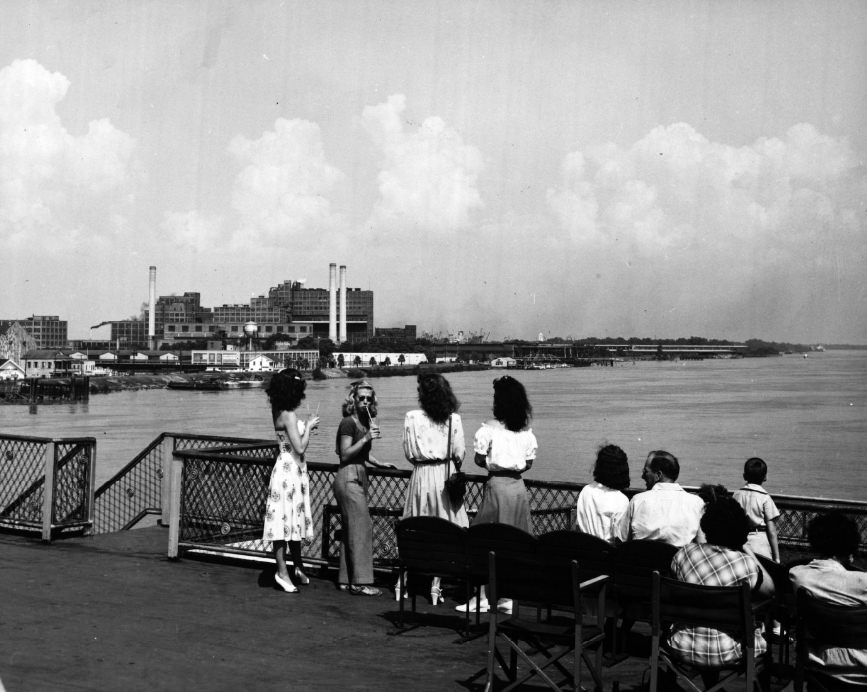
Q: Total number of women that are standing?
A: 4